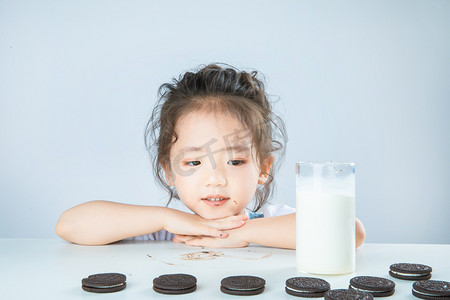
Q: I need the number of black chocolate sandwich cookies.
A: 8